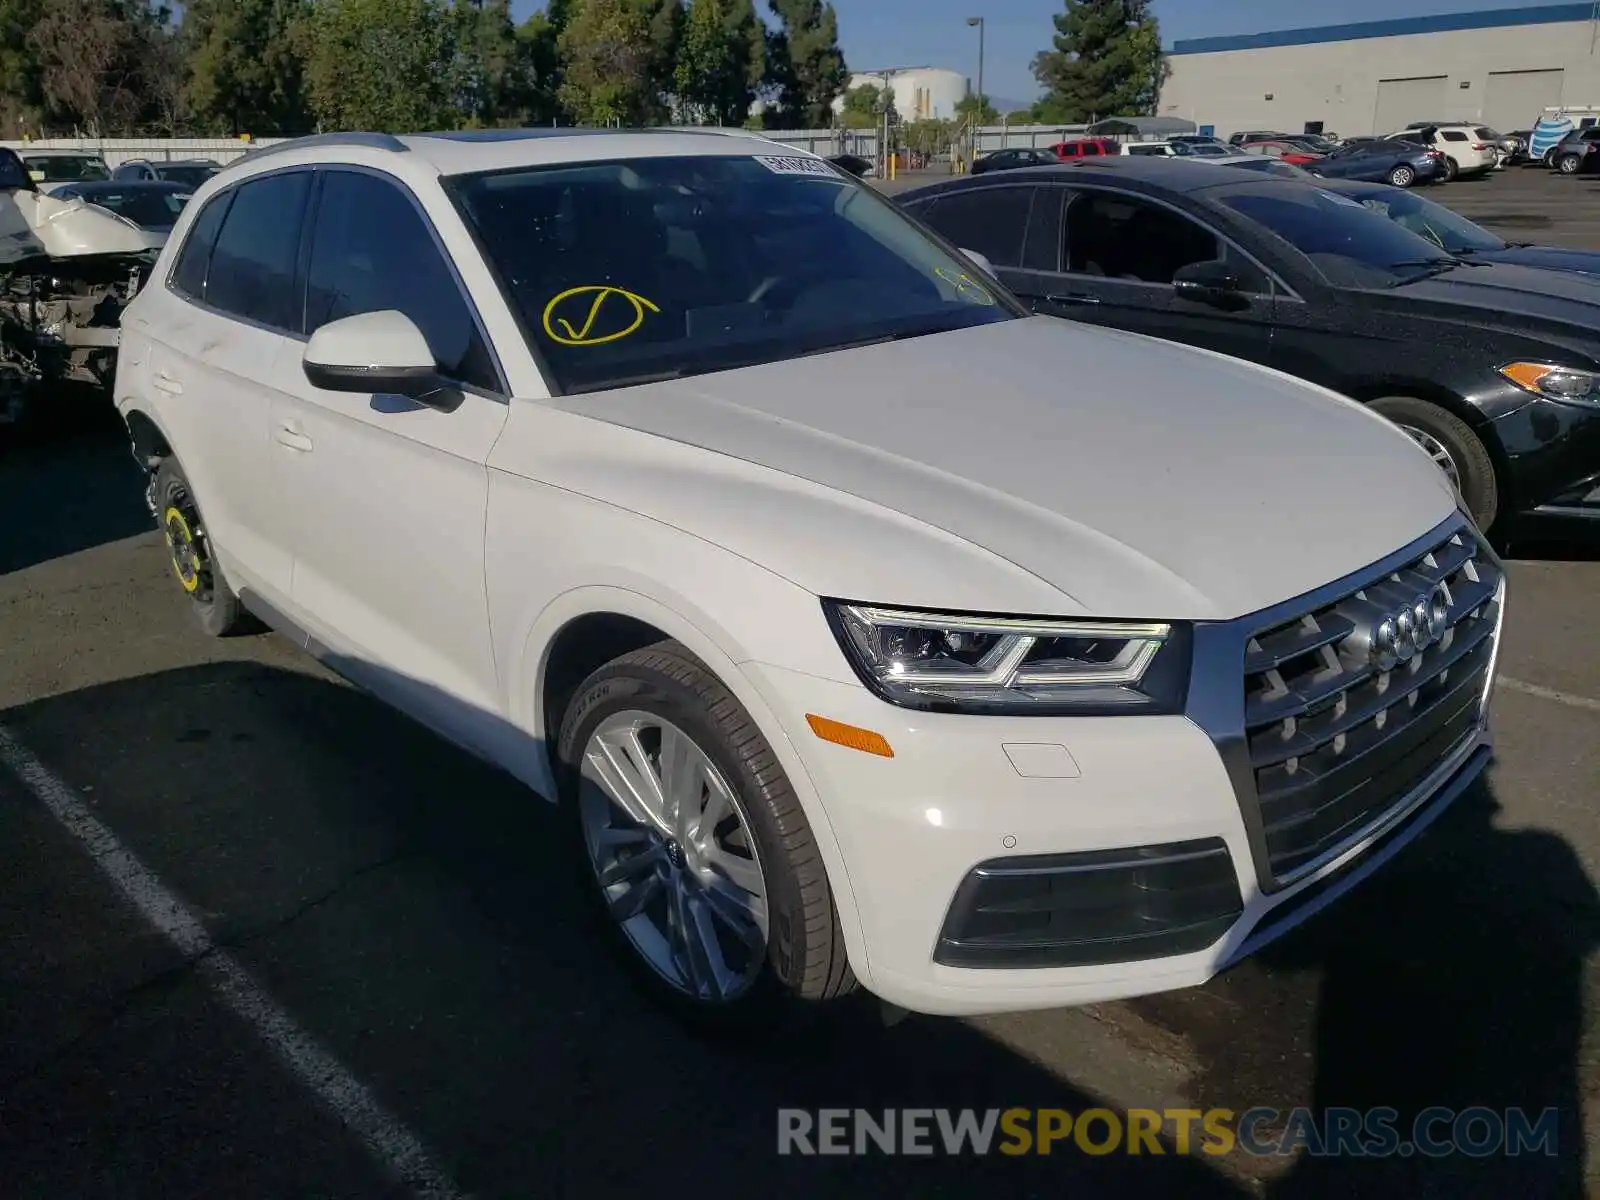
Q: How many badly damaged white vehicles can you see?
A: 1